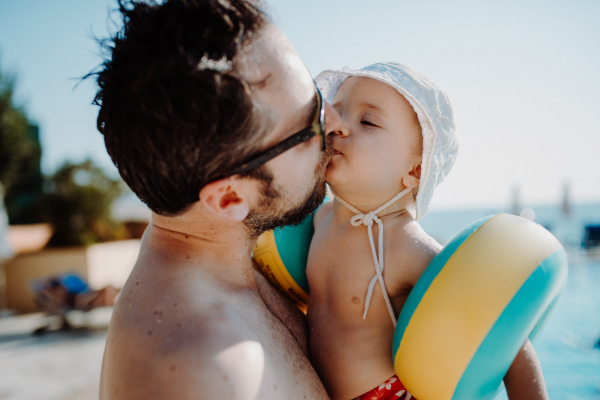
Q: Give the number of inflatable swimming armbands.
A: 2